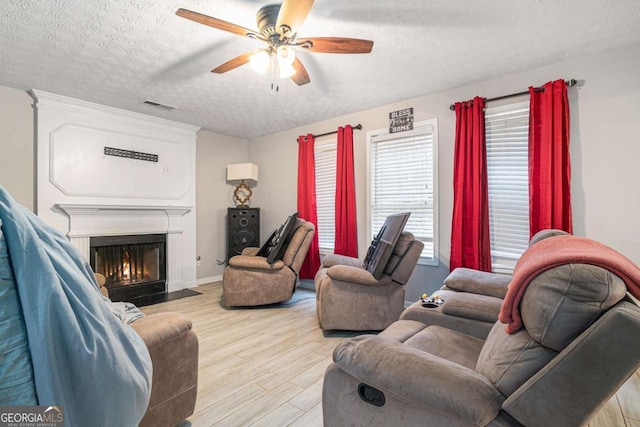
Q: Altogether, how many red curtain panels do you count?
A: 4